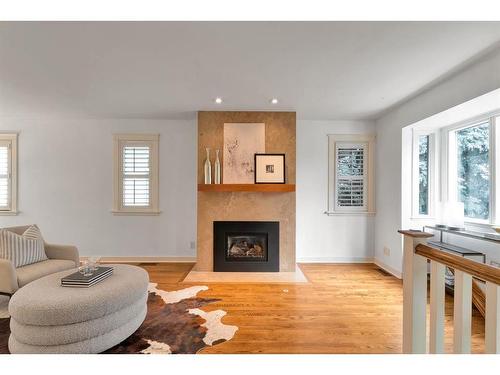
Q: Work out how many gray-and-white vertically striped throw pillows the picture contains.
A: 1